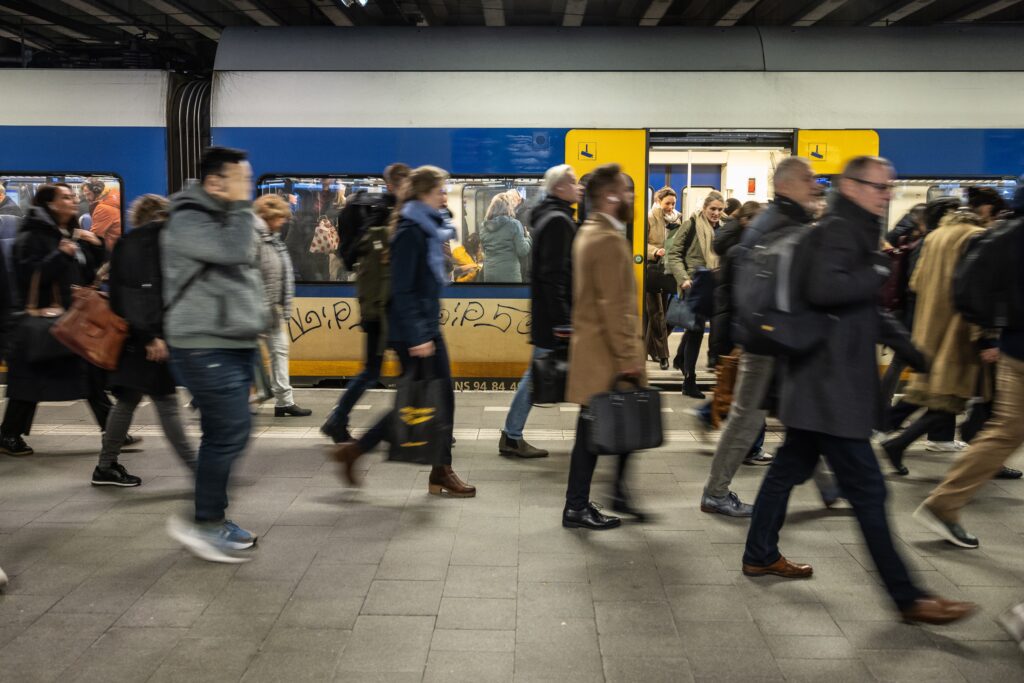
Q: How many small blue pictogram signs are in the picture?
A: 2